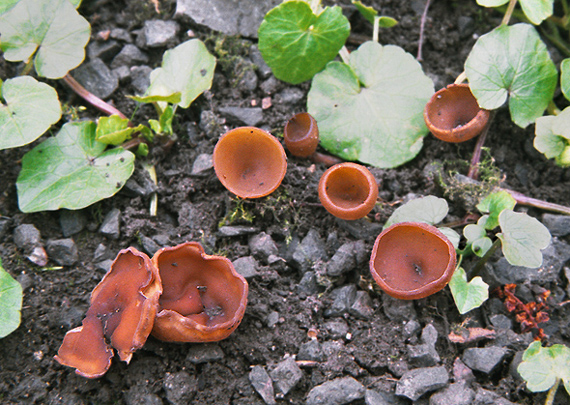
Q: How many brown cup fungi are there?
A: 7